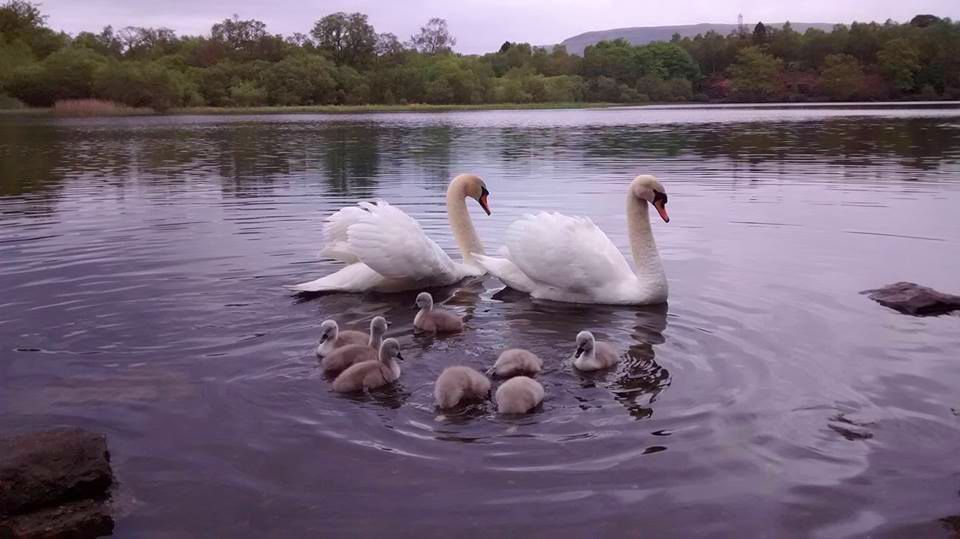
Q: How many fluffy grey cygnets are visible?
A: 8